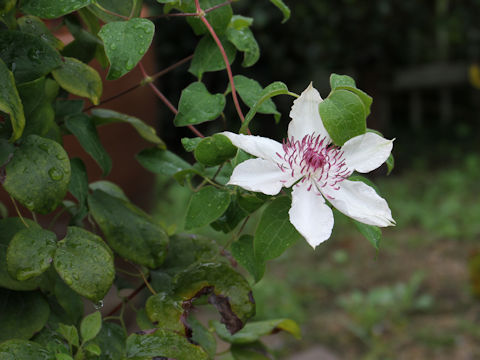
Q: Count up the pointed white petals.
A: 6